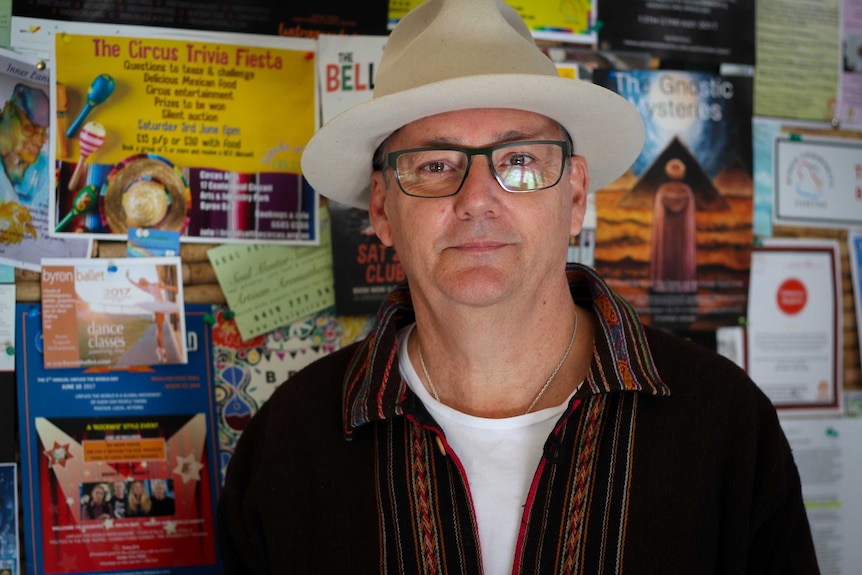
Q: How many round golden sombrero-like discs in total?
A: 1